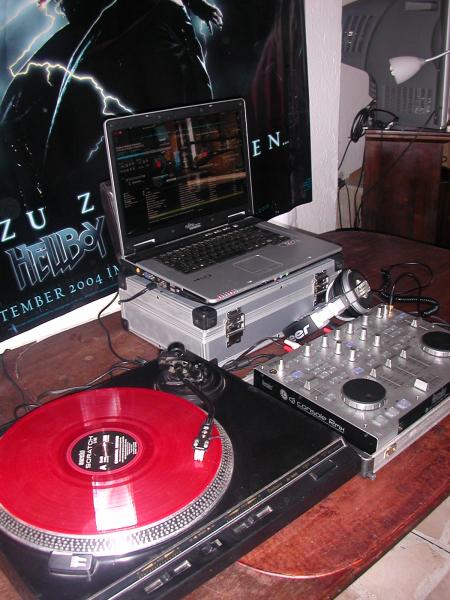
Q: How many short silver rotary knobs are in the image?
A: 12